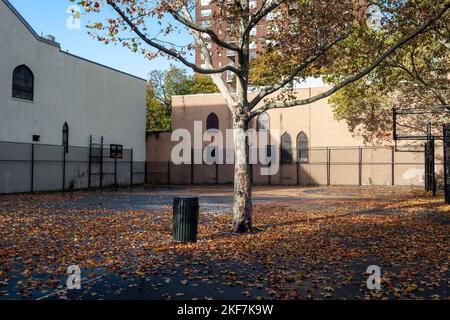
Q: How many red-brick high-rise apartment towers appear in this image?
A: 1